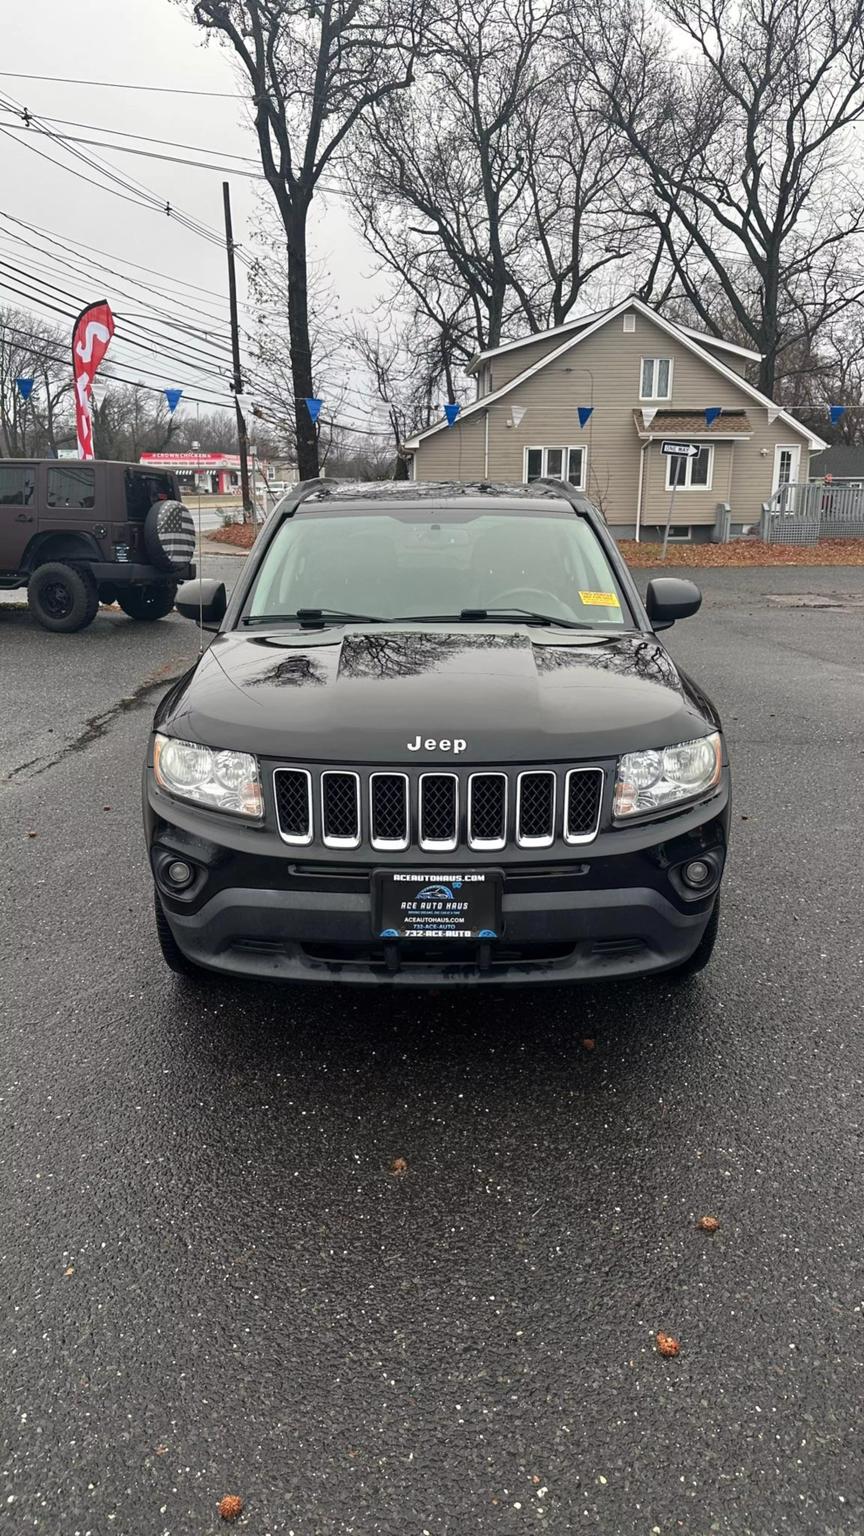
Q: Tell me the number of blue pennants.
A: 7